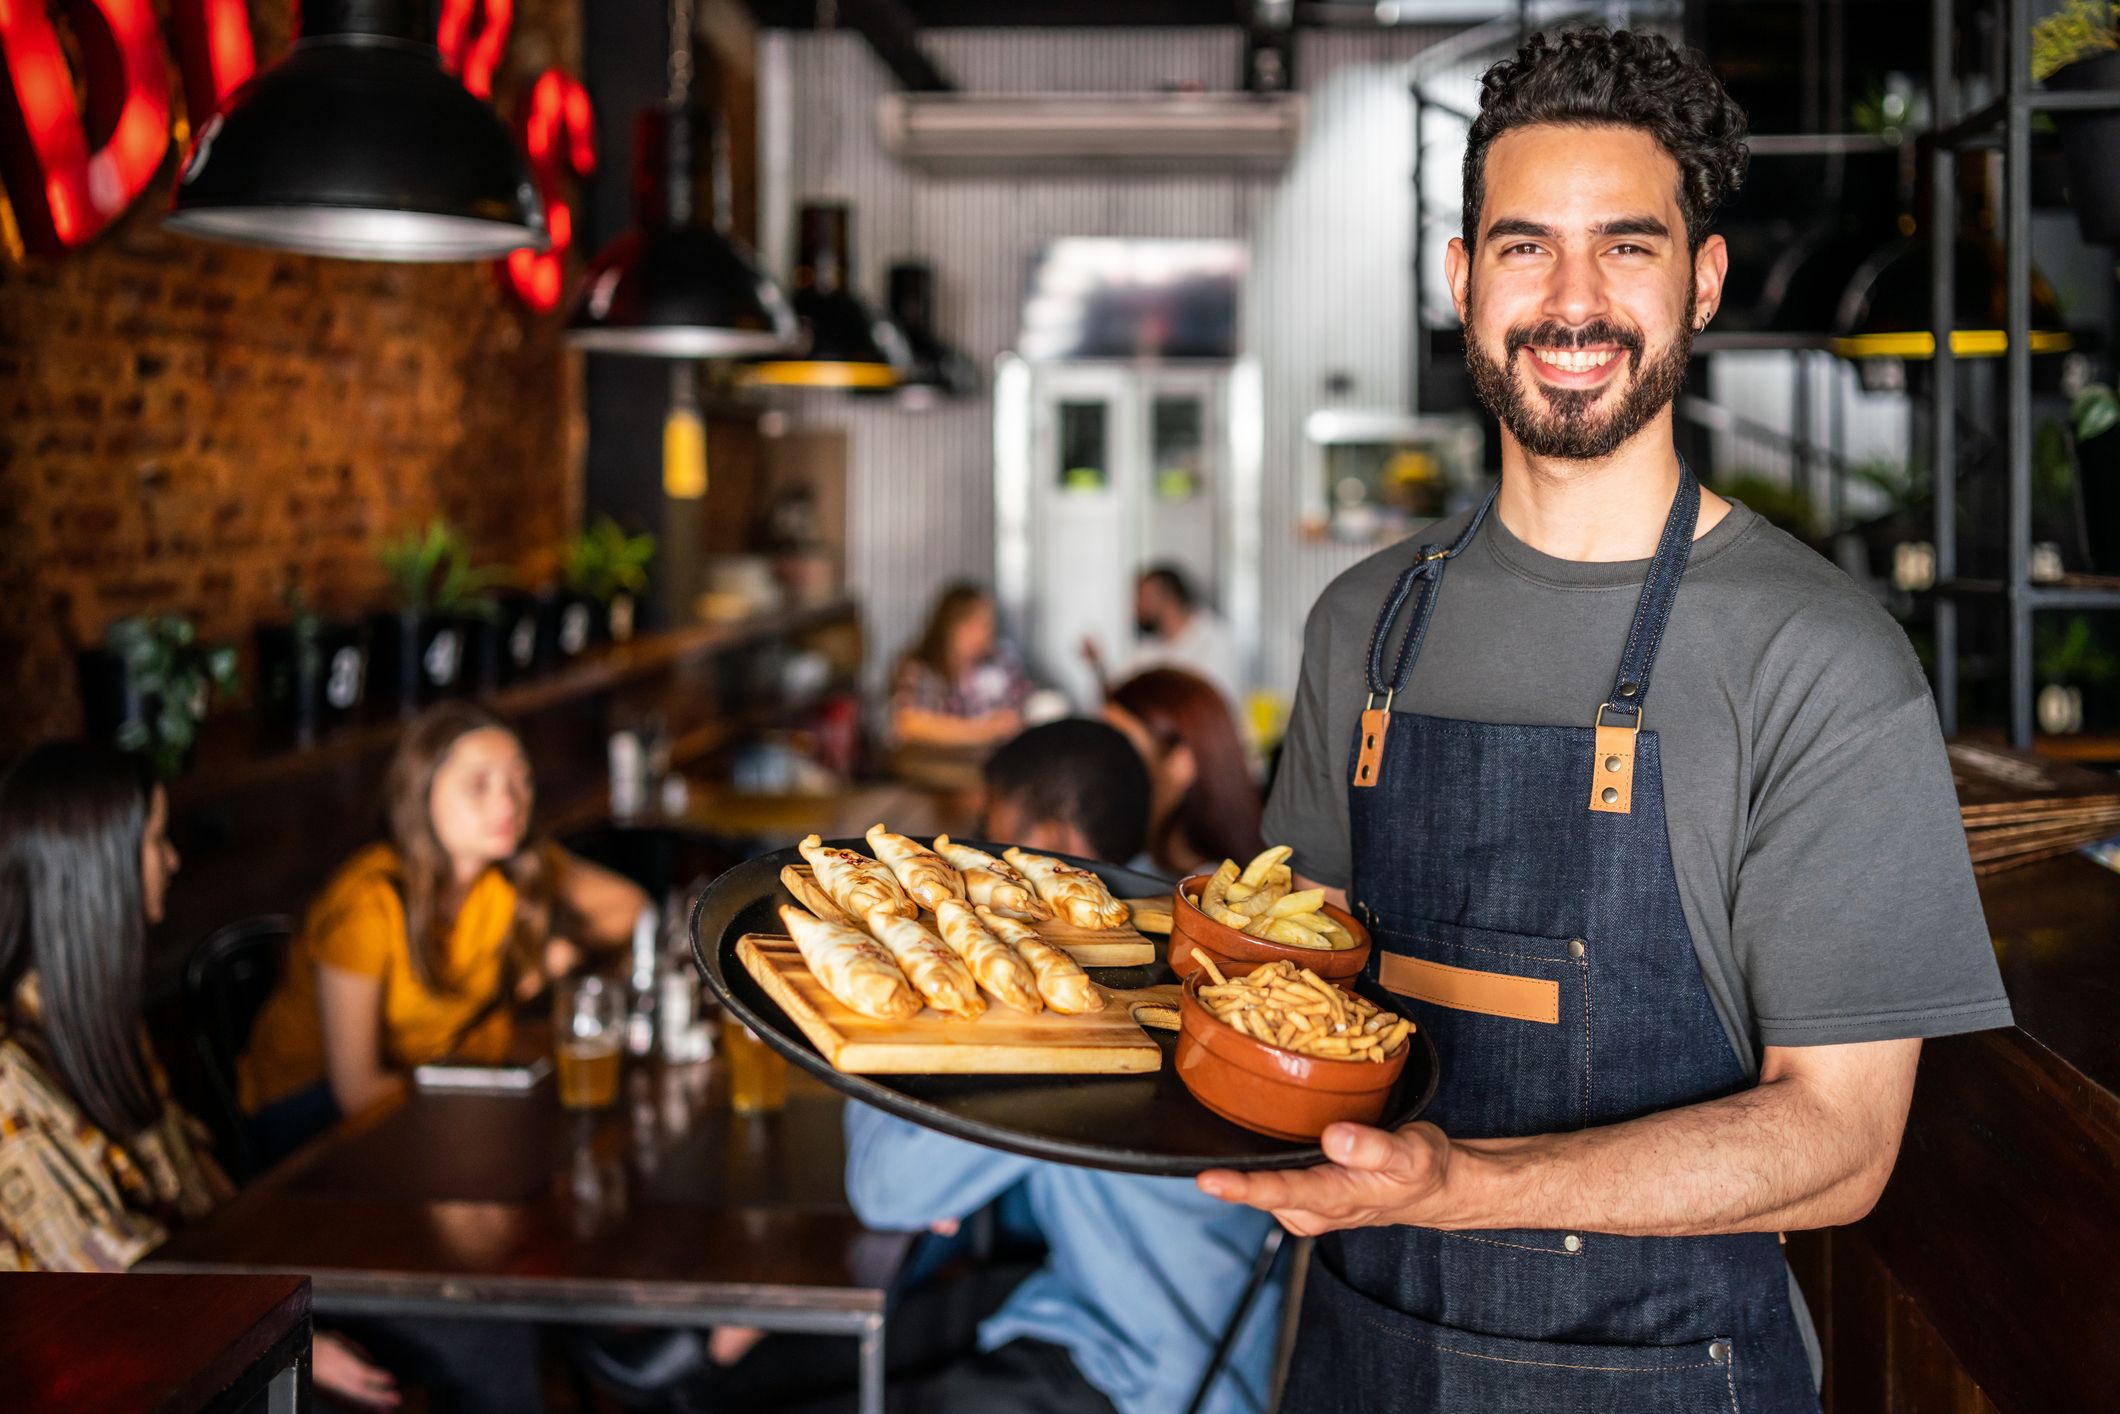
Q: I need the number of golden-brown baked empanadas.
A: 8